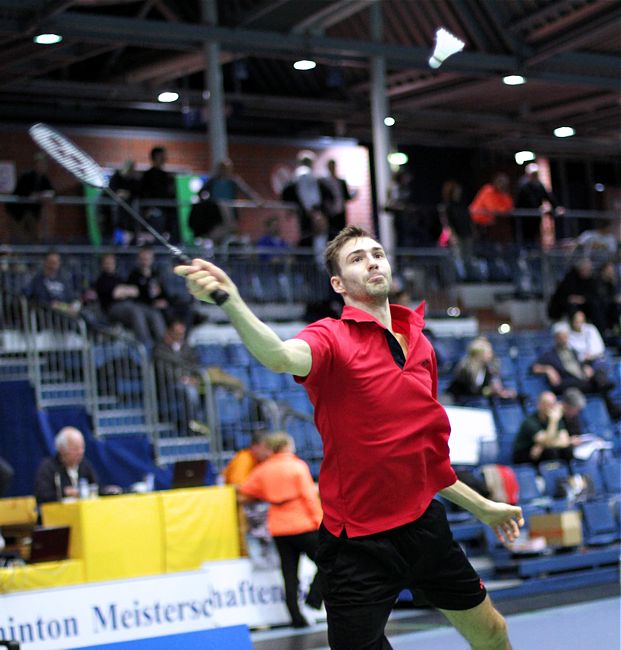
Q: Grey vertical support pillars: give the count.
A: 2